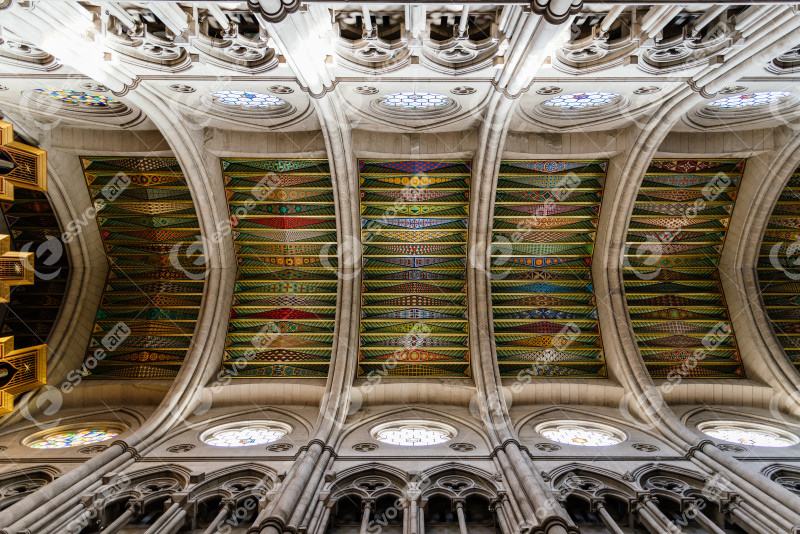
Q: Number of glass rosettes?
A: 10